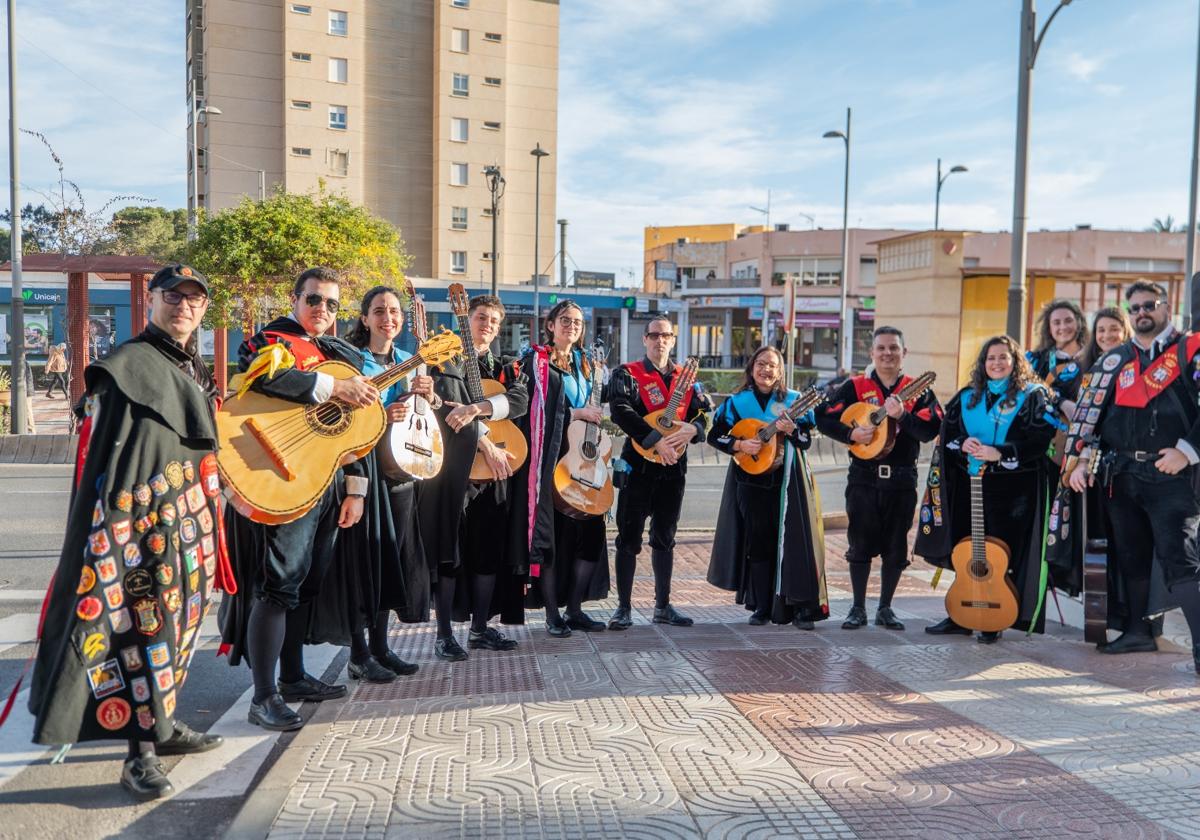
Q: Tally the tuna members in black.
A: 12